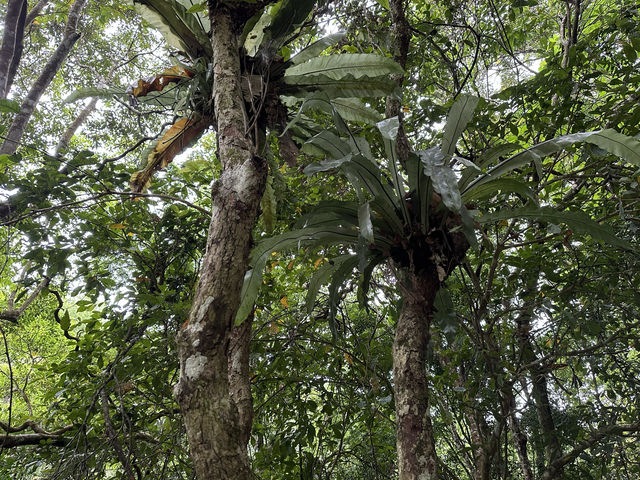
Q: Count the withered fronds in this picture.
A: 2